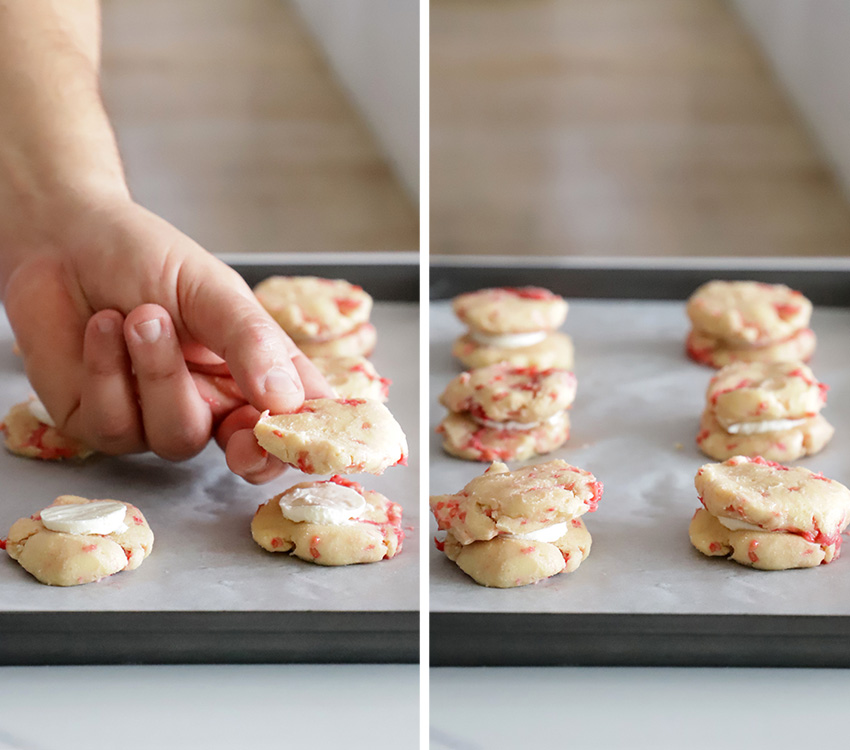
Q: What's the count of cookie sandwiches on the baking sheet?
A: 6